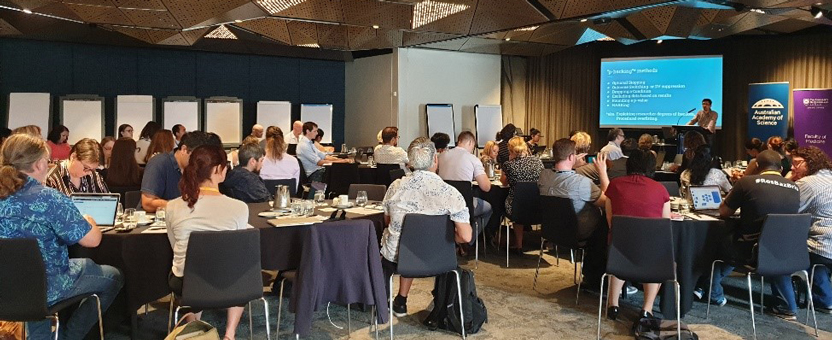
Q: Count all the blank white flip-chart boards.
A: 9